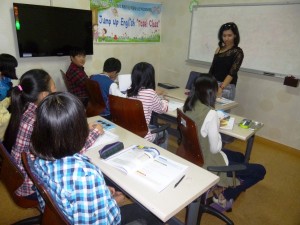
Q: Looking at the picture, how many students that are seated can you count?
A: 7